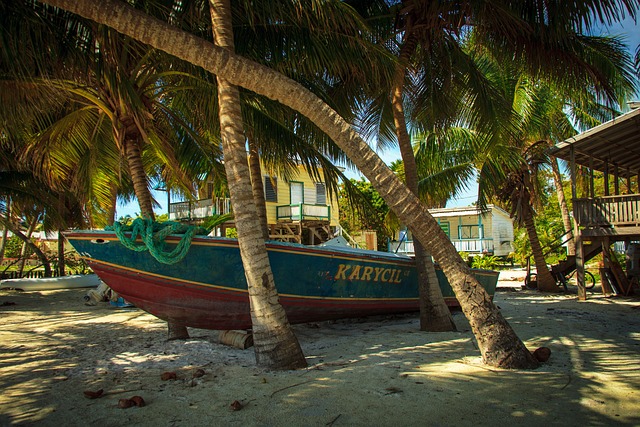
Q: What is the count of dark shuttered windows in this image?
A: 2